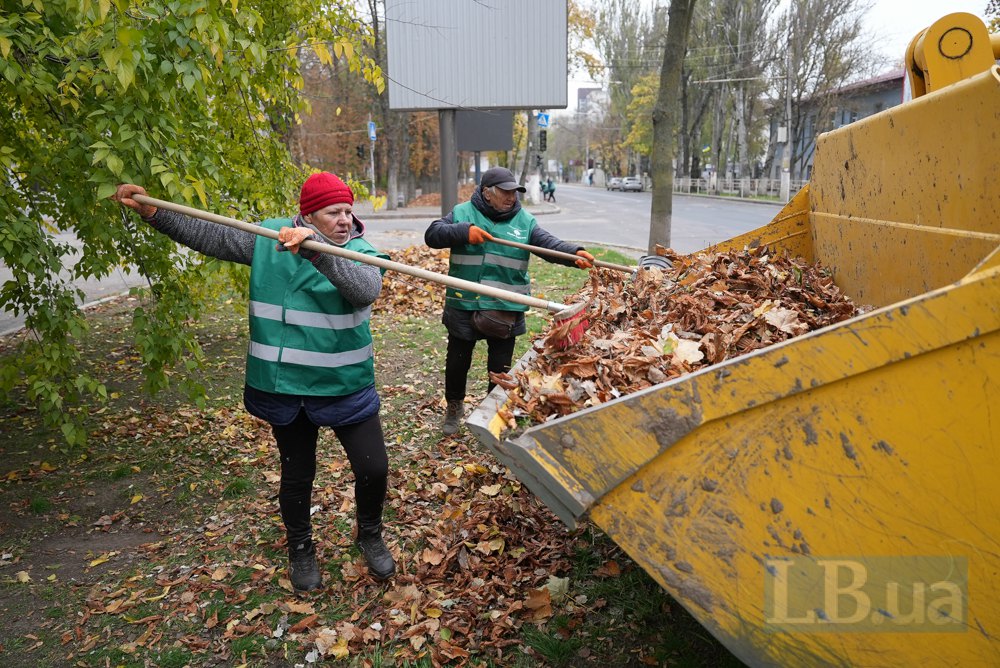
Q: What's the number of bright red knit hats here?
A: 1